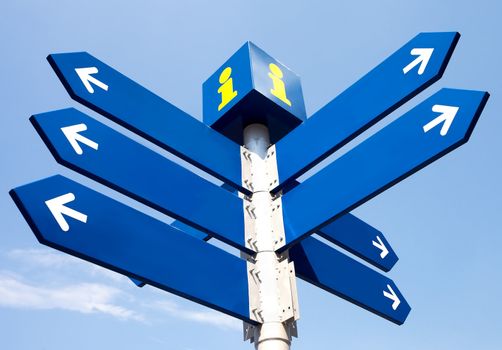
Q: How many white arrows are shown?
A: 7